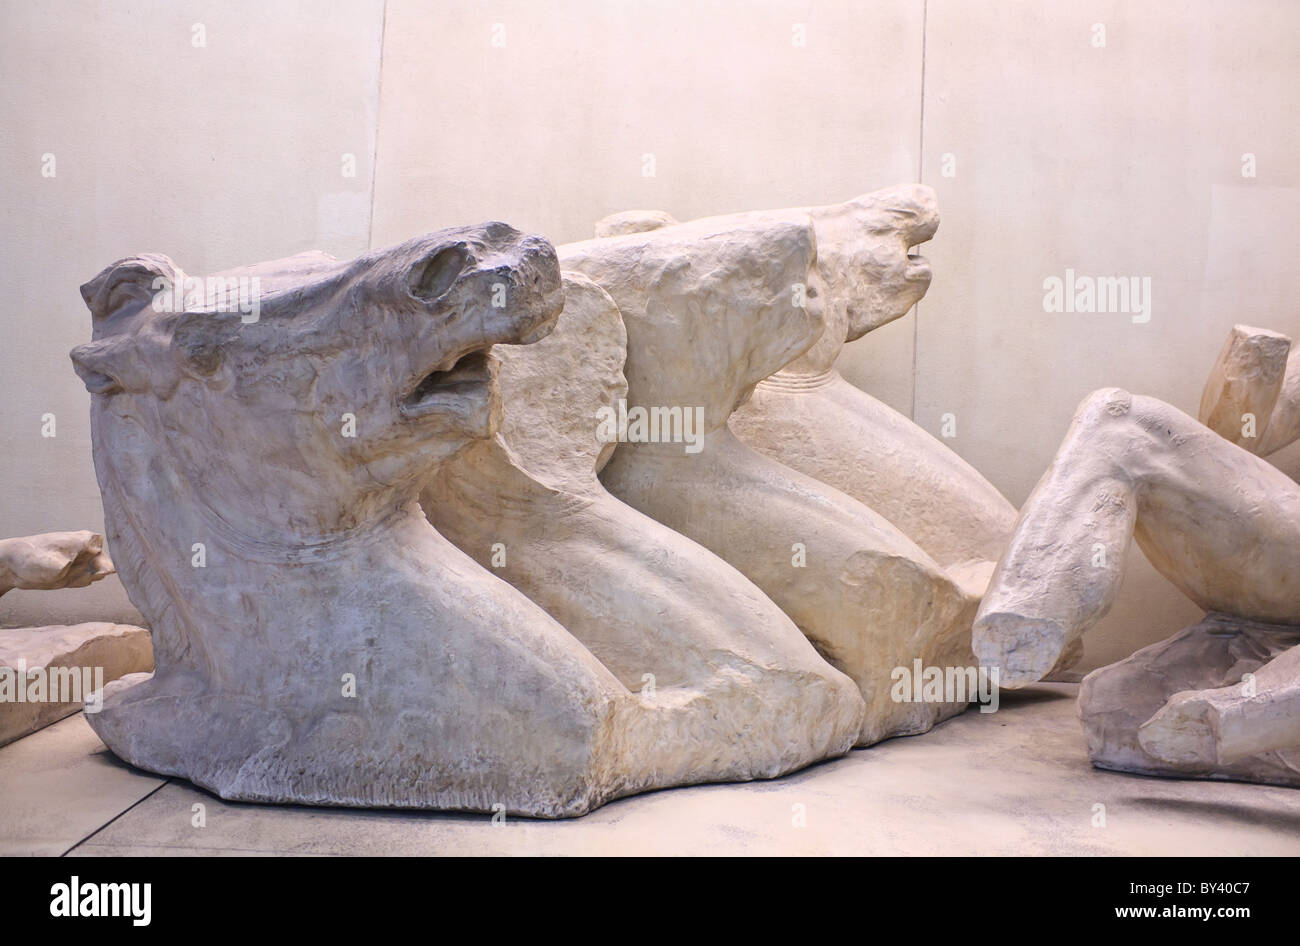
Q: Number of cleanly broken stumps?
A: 3